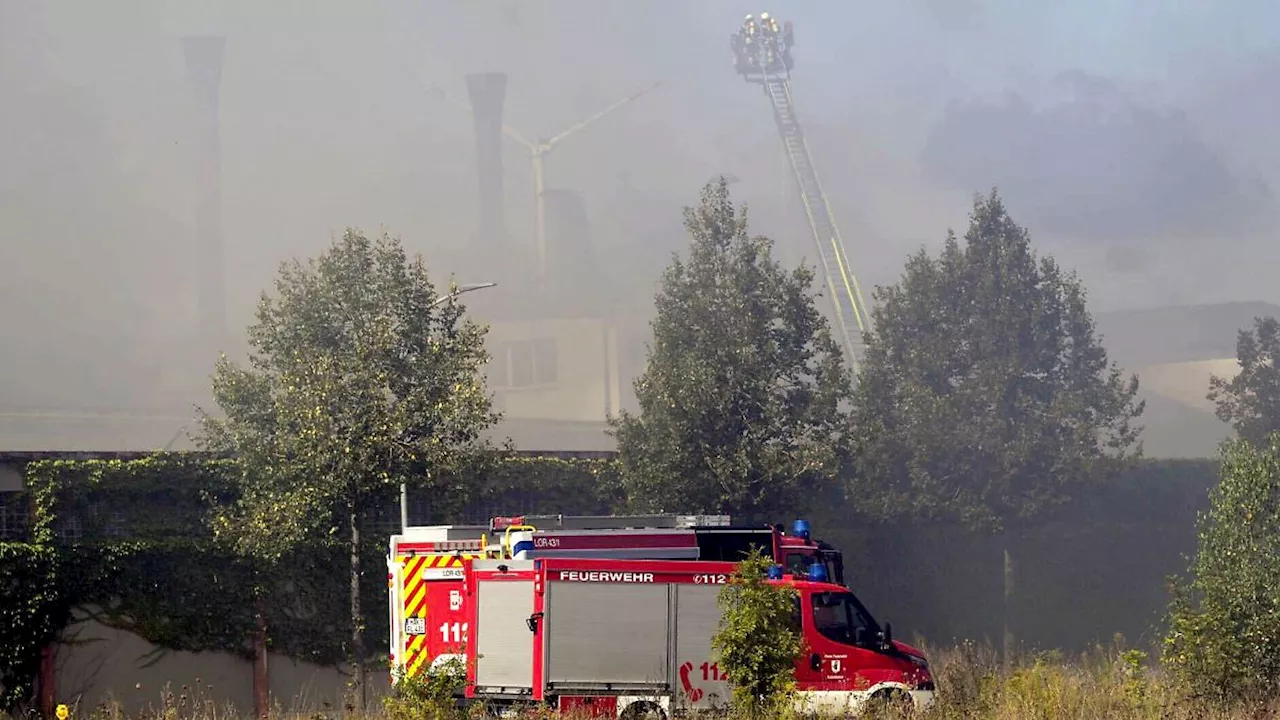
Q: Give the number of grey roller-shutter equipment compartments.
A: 3